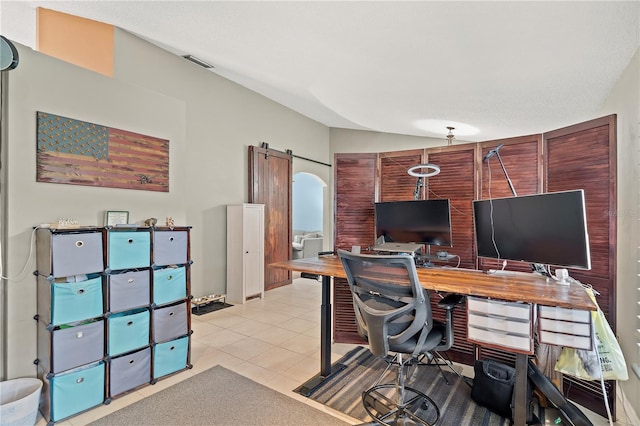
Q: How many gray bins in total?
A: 6